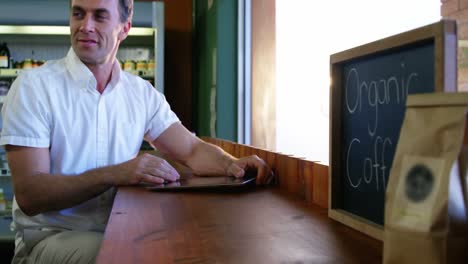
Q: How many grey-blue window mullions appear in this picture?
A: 1